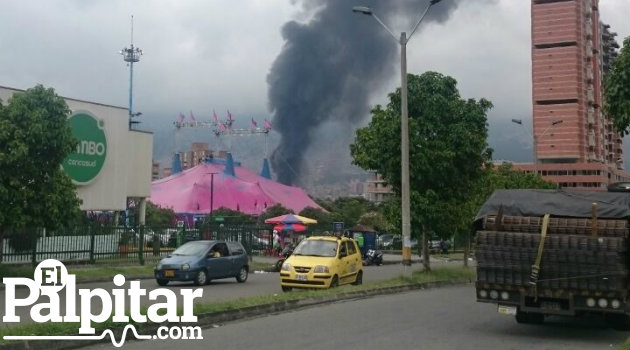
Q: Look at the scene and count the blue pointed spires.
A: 3